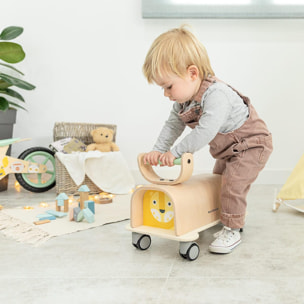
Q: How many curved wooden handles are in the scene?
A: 1